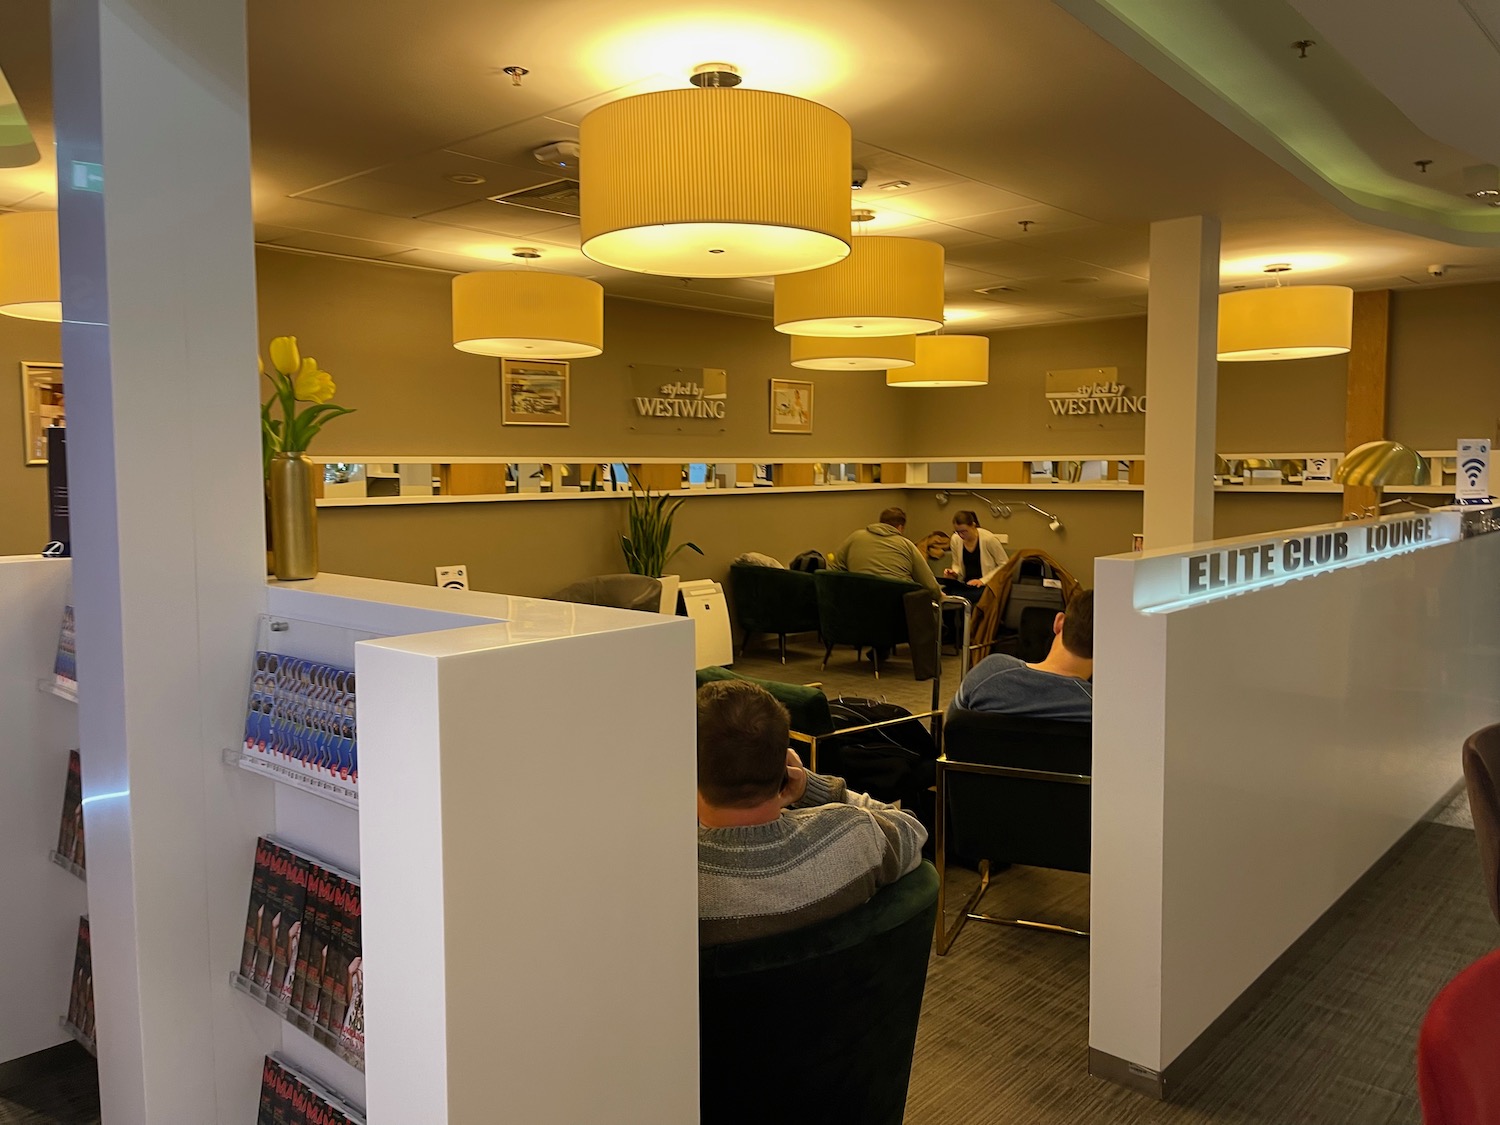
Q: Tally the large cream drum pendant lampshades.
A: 7